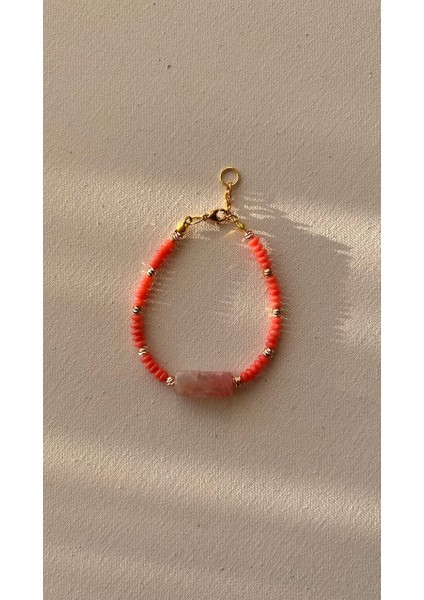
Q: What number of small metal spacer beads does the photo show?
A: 10